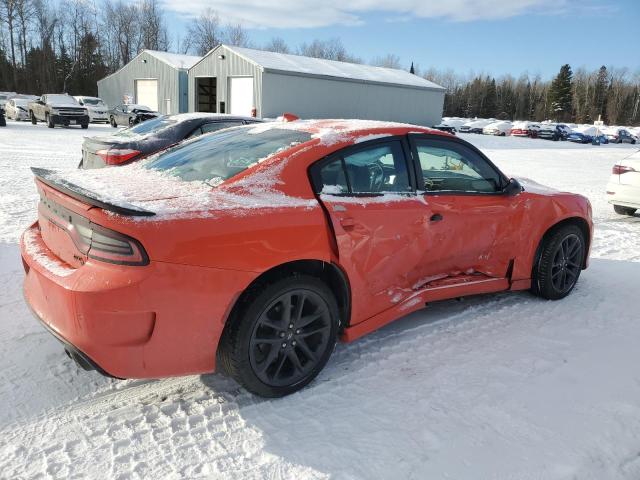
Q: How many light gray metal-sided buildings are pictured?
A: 2